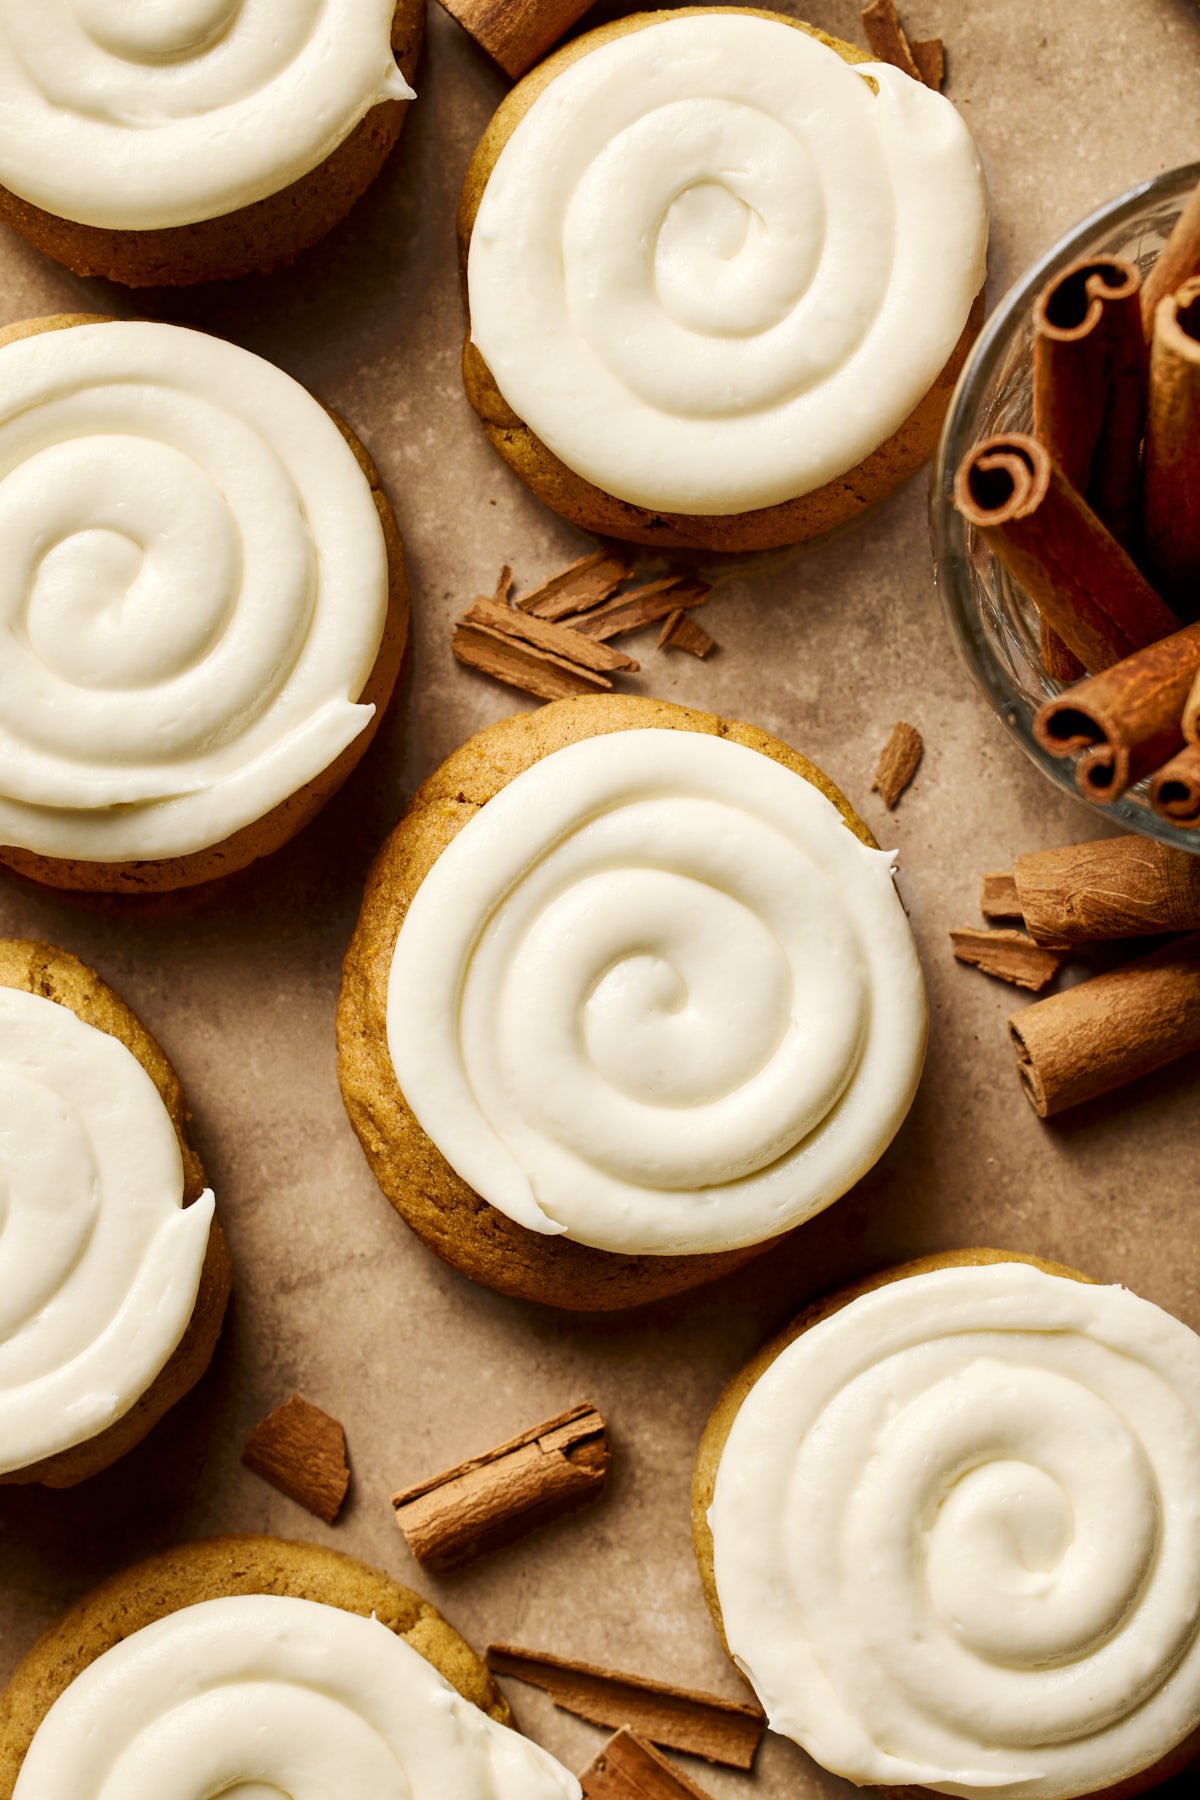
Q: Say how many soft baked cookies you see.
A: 7